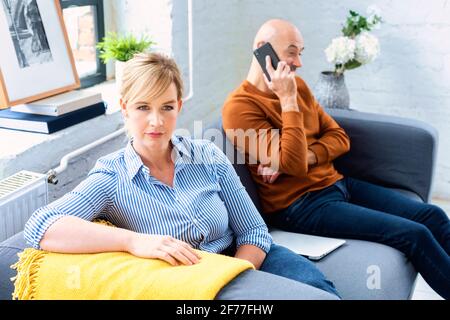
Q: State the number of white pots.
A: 1